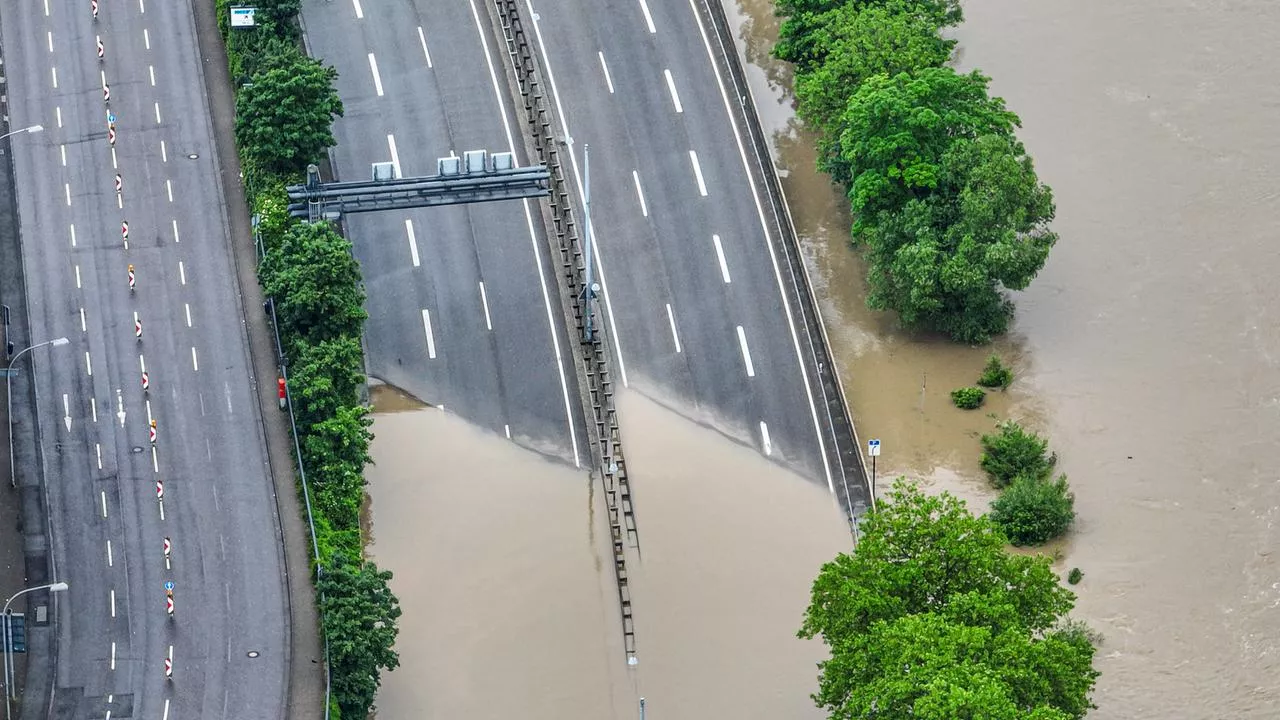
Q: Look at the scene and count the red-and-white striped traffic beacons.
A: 14